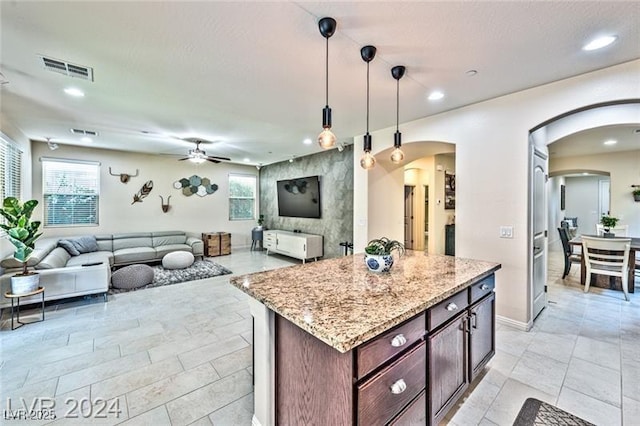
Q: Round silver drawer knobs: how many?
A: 4